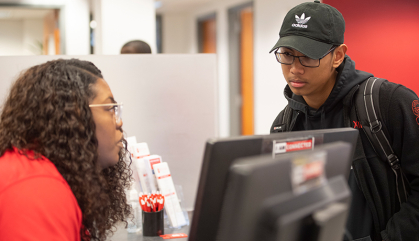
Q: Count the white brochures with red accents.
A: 4